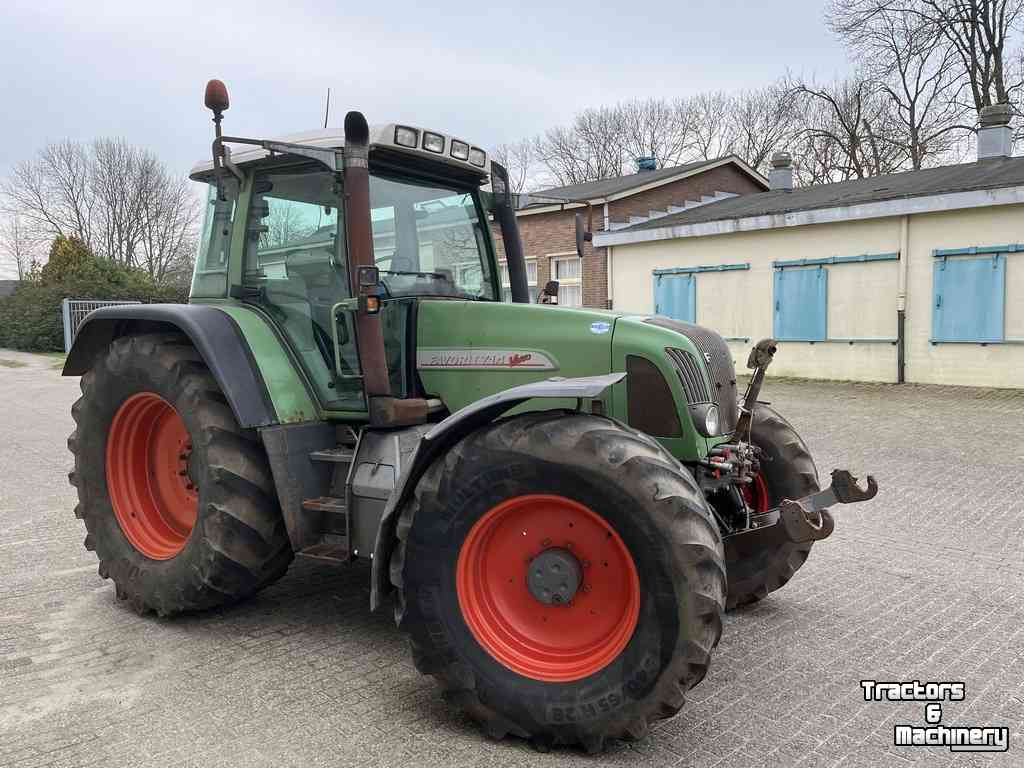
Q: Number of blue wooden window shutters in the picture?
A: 3